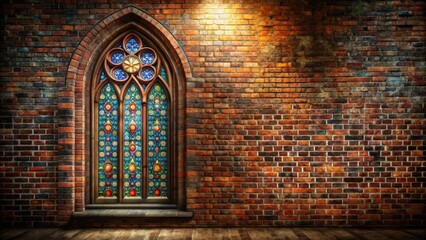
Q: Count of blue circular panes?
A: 5